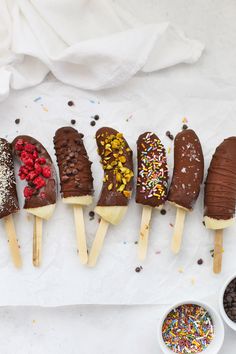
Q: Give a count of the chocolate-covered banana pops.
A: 7